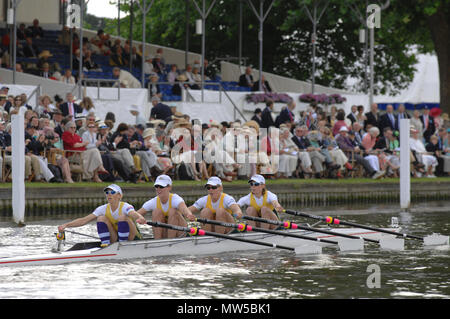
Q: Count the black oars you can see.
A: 4